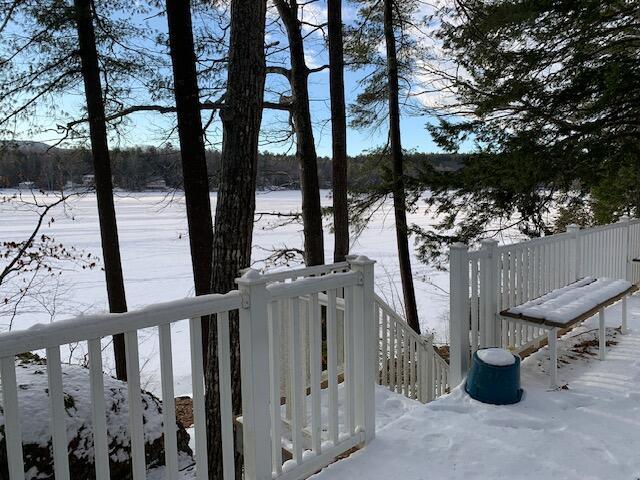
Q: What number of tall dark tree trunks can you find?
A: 6